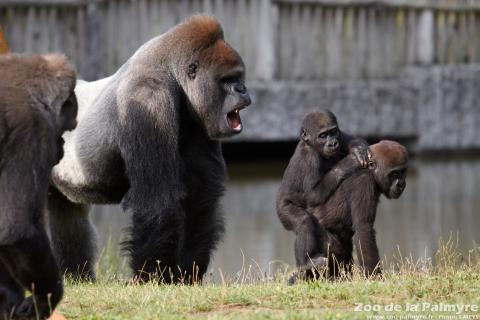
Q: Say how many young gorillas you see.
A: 2